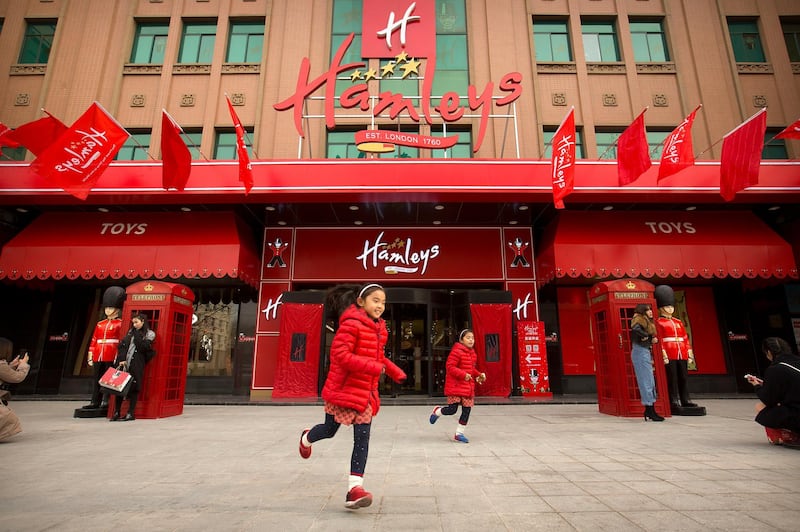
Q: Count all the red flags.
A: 10